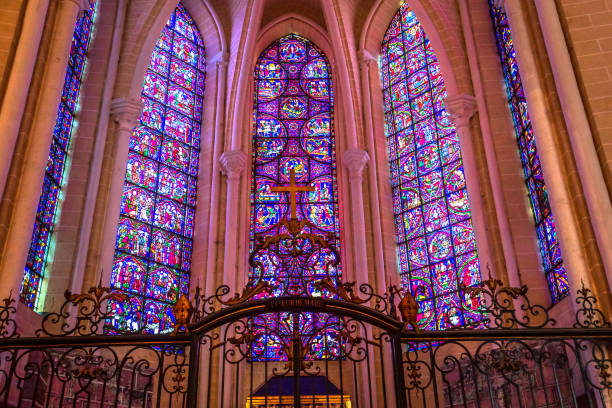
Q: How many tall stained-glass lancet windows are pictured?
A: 5